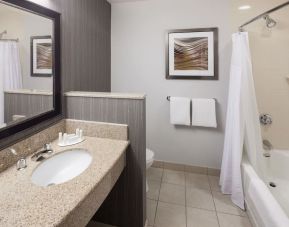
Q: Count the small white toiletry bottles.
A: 4